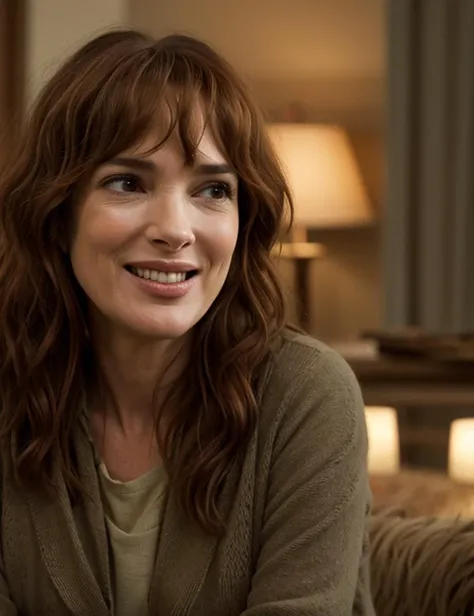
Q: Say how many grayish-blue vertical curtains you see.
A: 1